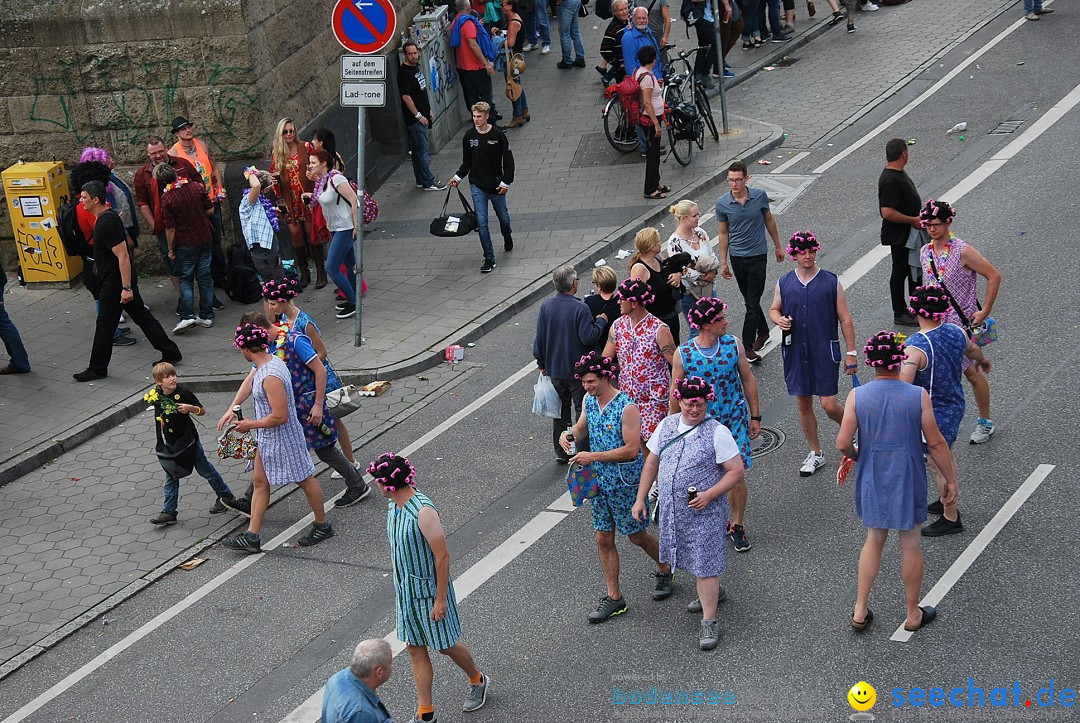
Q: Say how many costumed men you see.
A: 11